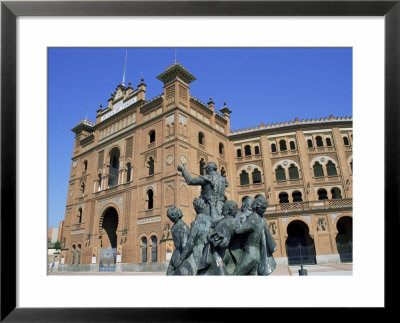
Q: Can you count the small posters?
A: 4